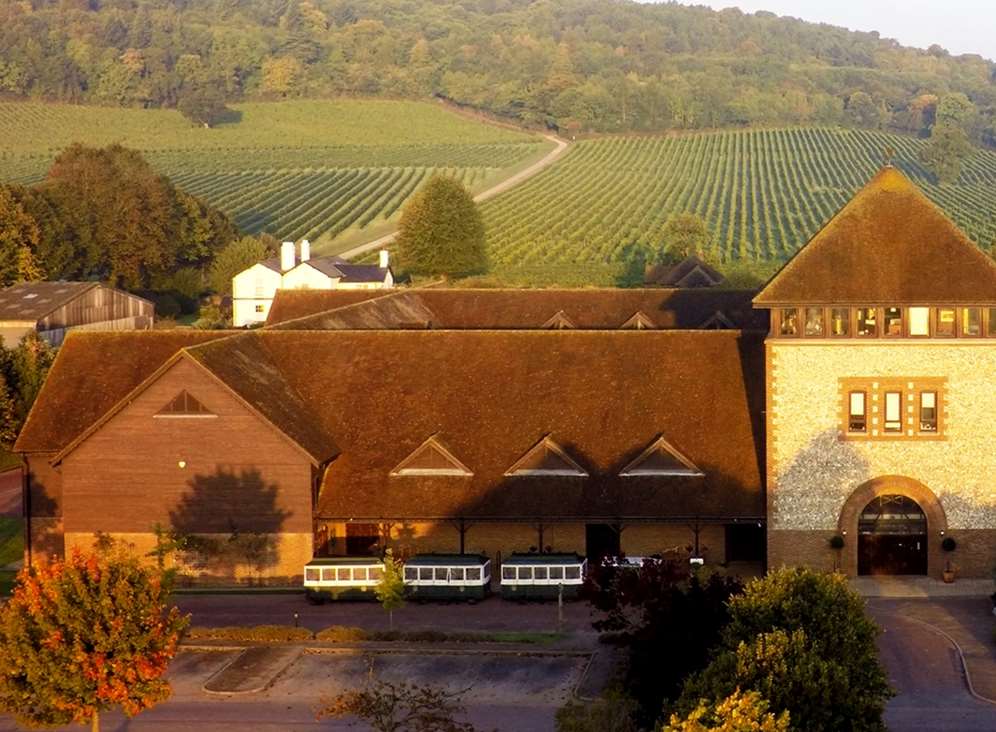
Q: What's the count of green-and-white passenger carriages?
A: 3